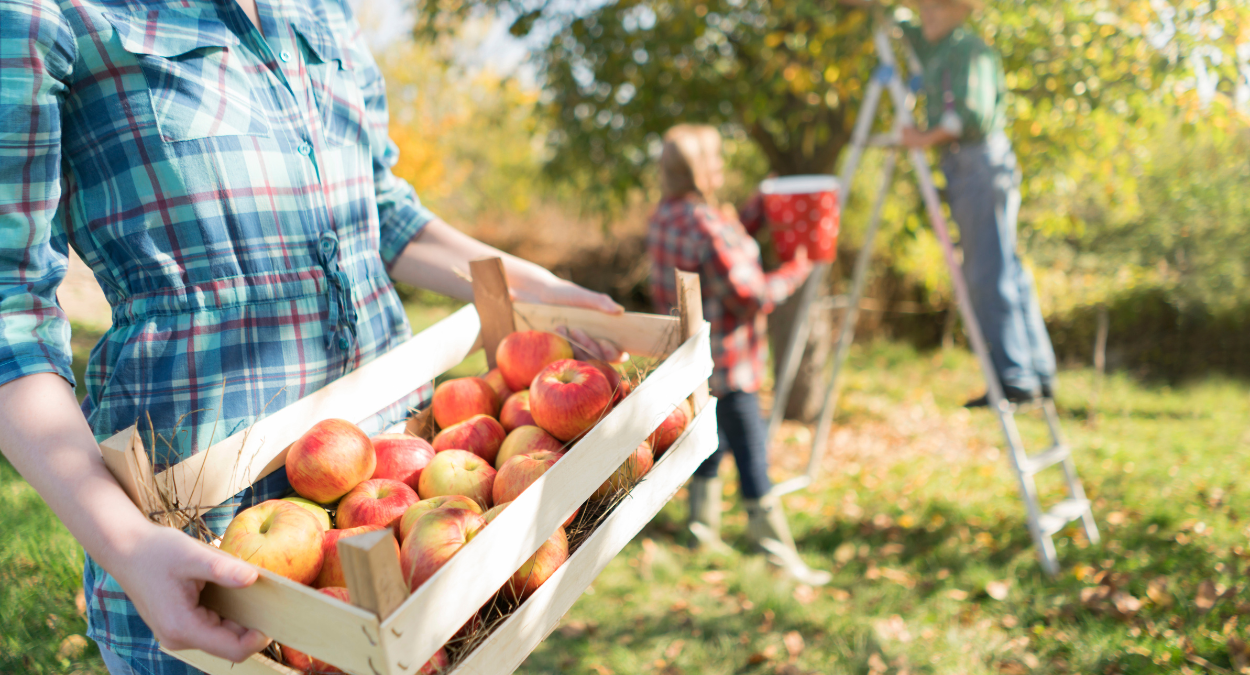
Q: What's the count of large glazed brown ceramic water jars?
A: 0